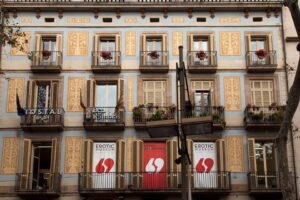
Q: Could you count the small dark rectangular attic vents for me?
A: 5